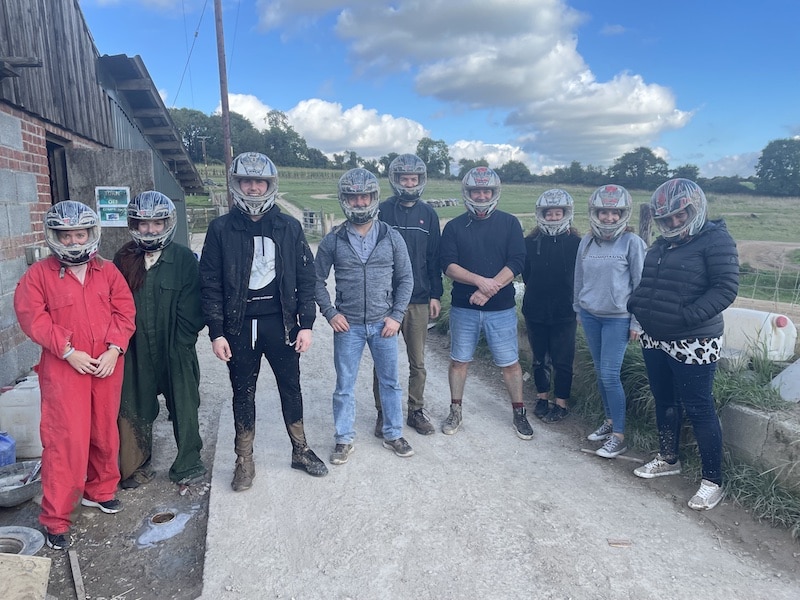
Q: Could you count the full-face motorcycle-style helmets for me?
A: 9